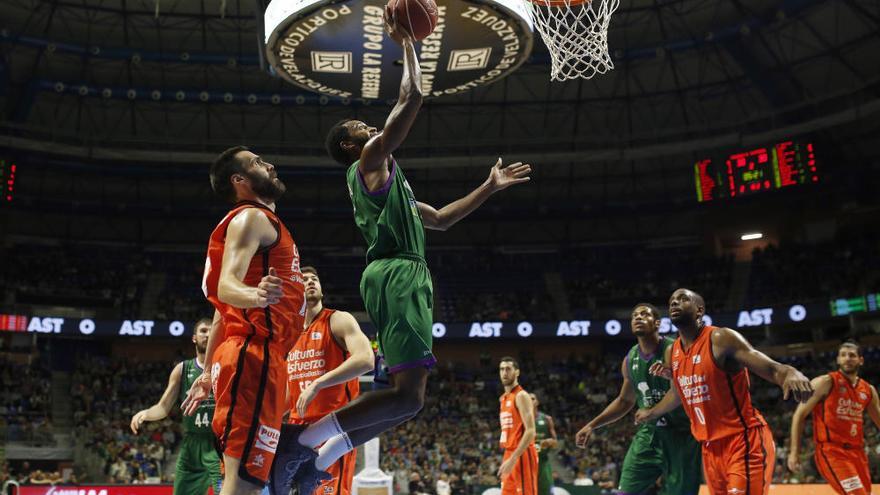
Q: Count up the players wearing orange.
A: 5